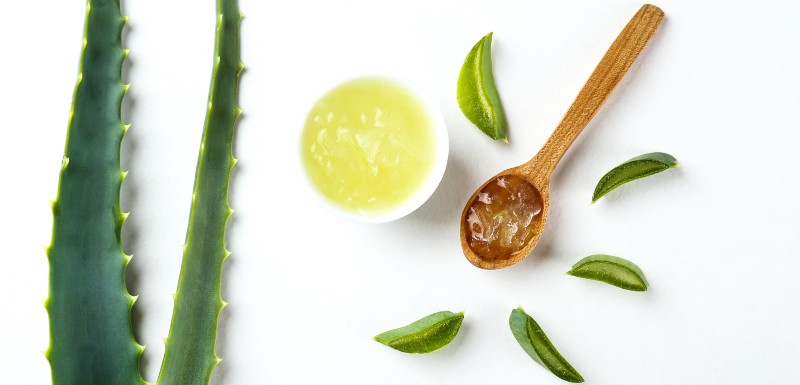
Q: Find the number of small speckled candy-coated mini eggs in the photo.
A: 0